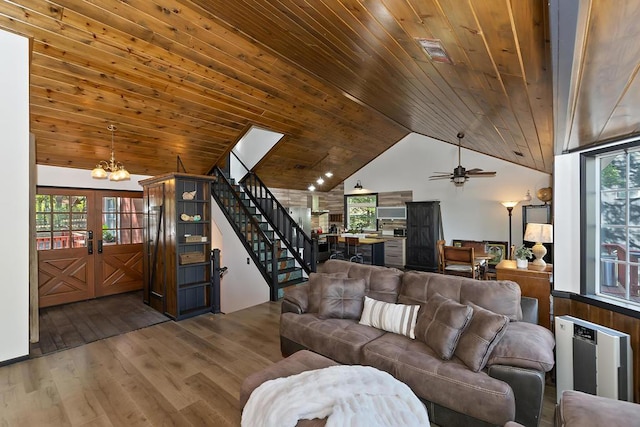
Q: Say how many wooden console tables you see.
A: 1